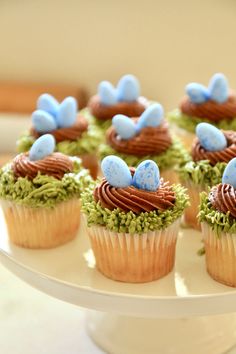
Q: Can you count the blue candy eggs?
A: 14